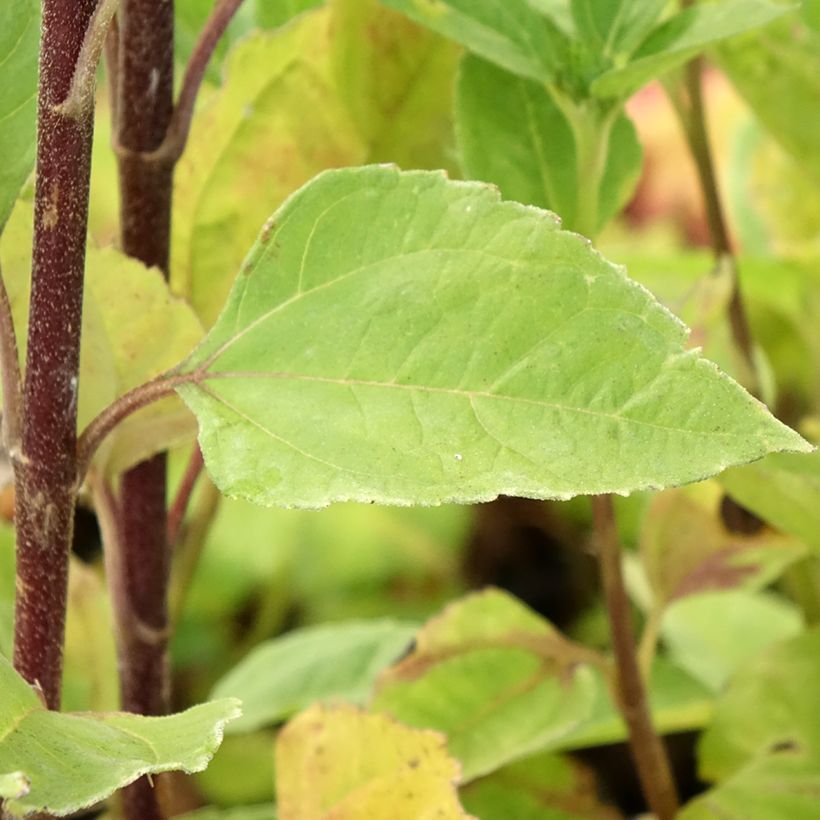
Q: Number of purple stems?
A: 2